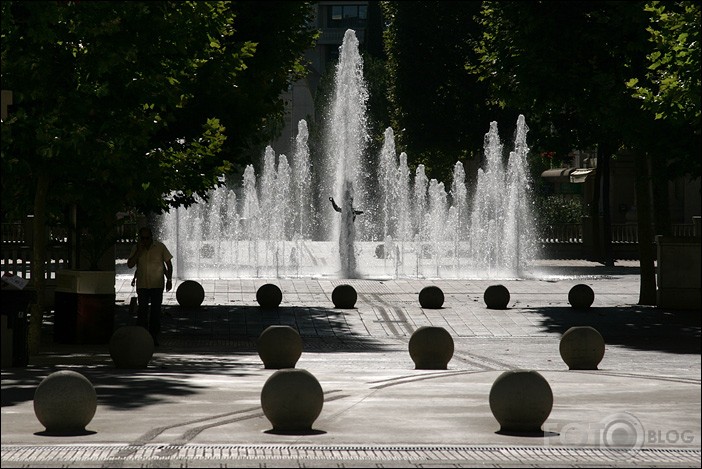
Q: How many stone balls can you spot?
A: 13